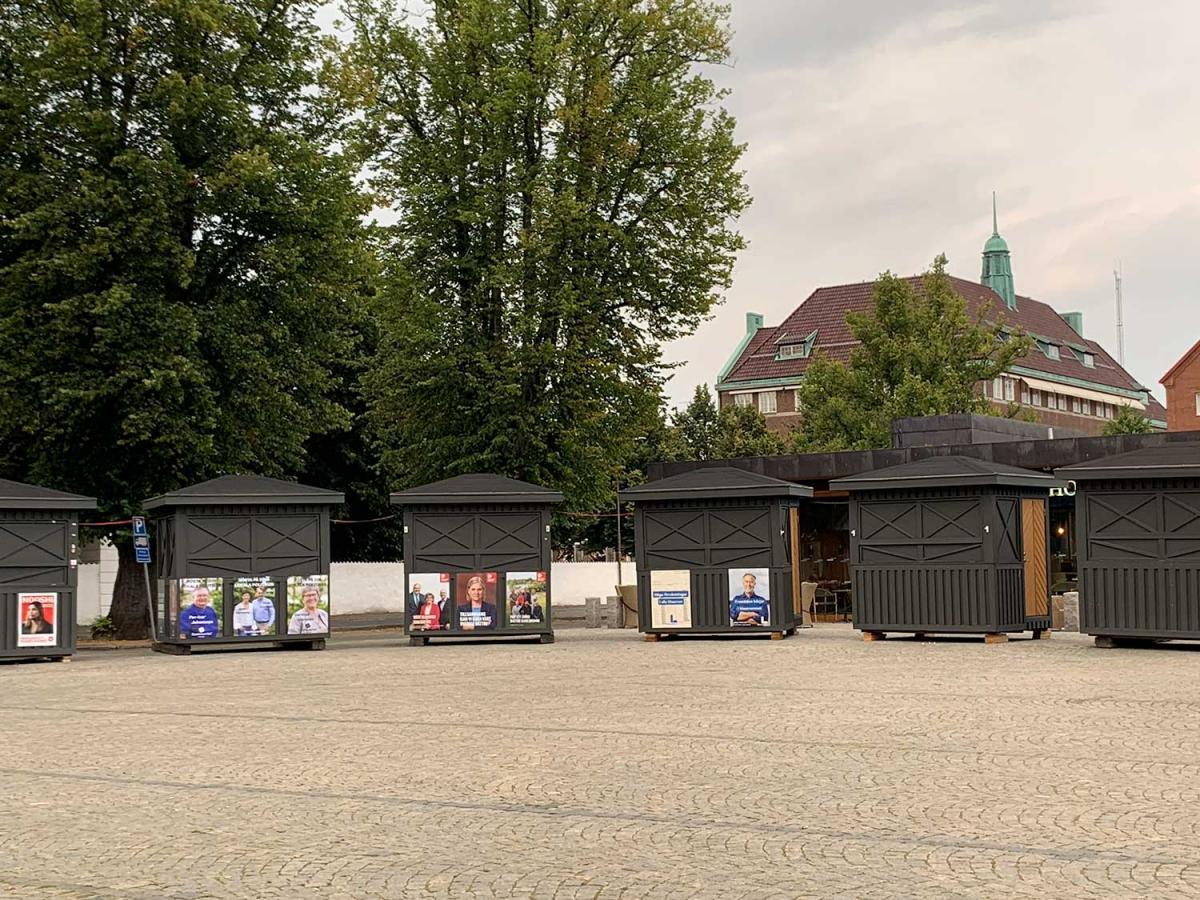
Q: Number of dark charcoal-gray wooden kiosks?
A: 6